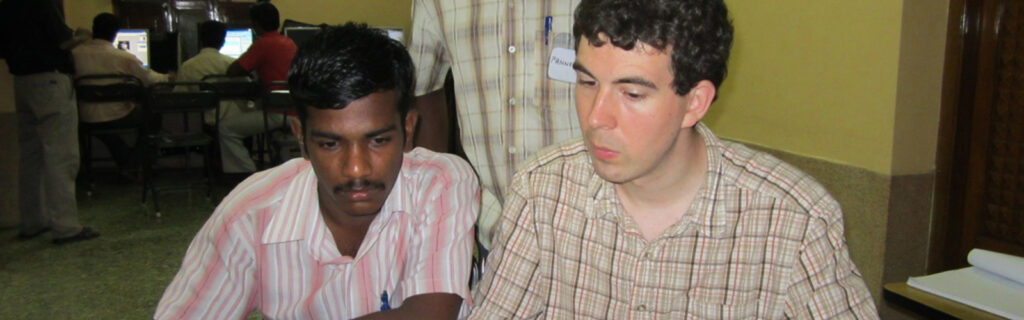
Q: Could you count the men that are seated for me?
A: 5